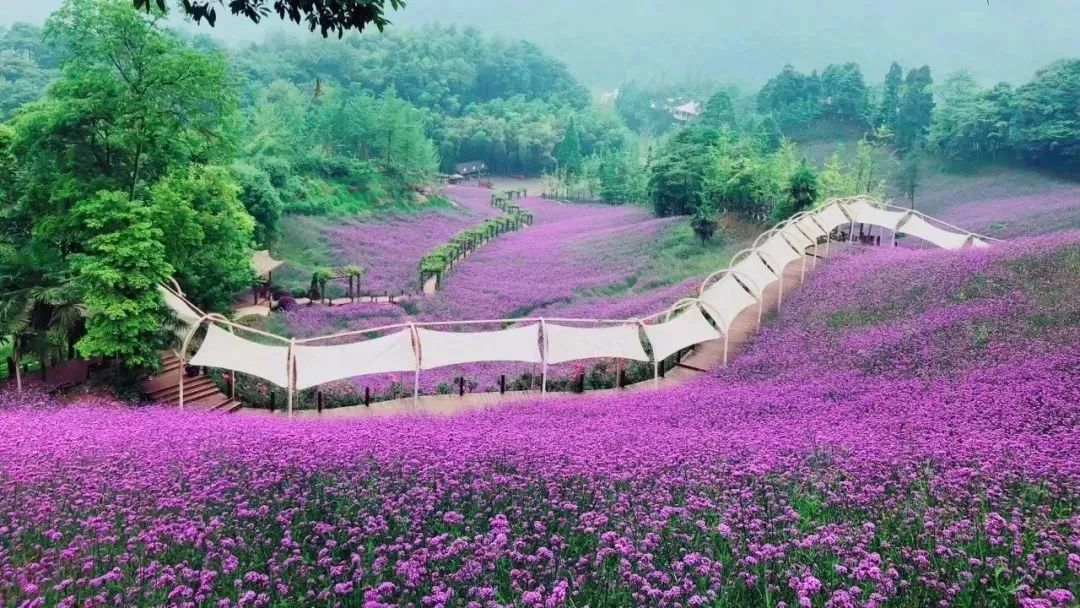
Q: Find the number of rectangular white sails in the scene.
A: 15